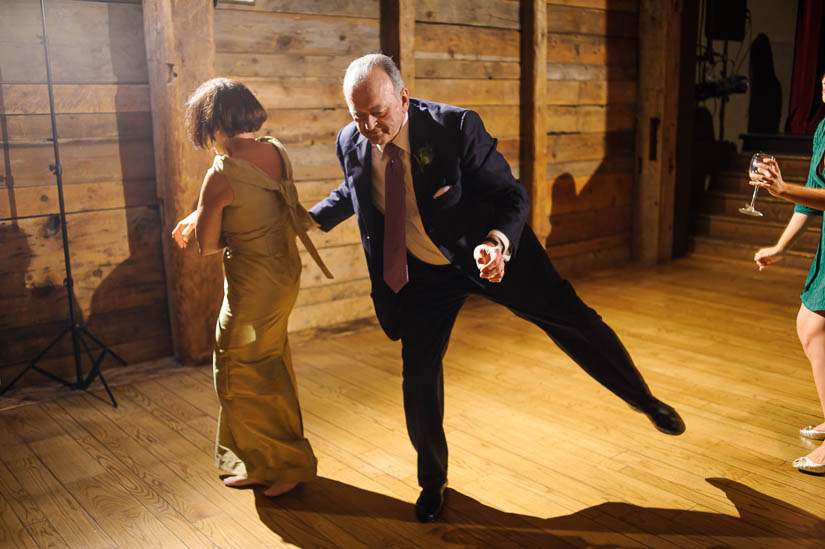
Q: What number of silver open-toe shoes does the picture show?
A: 2